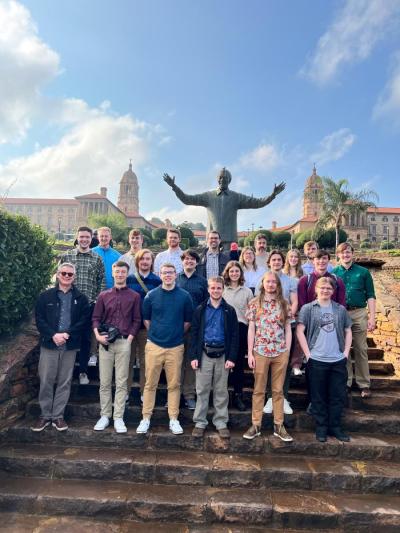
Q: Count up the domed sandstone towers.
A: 2